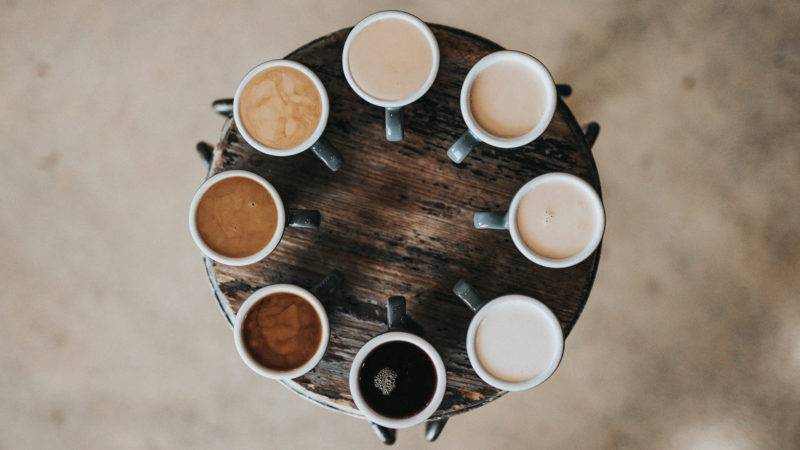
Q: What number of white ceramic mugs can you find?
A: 8